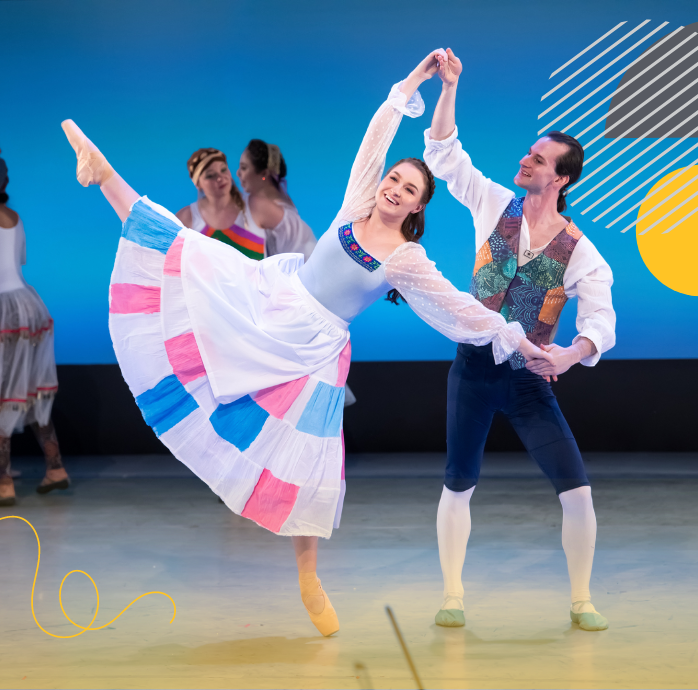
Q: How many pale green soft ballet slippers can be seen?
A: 2